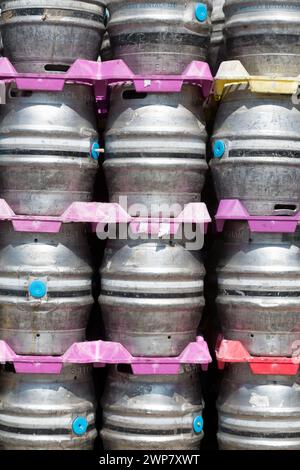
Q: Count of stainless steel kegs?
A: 12